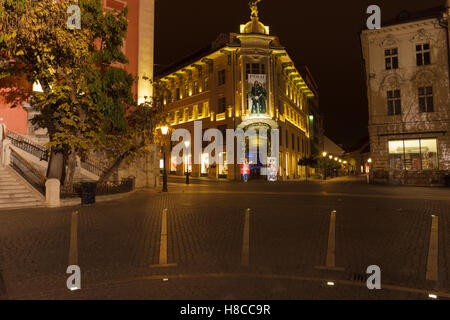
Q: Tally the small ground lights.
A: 4